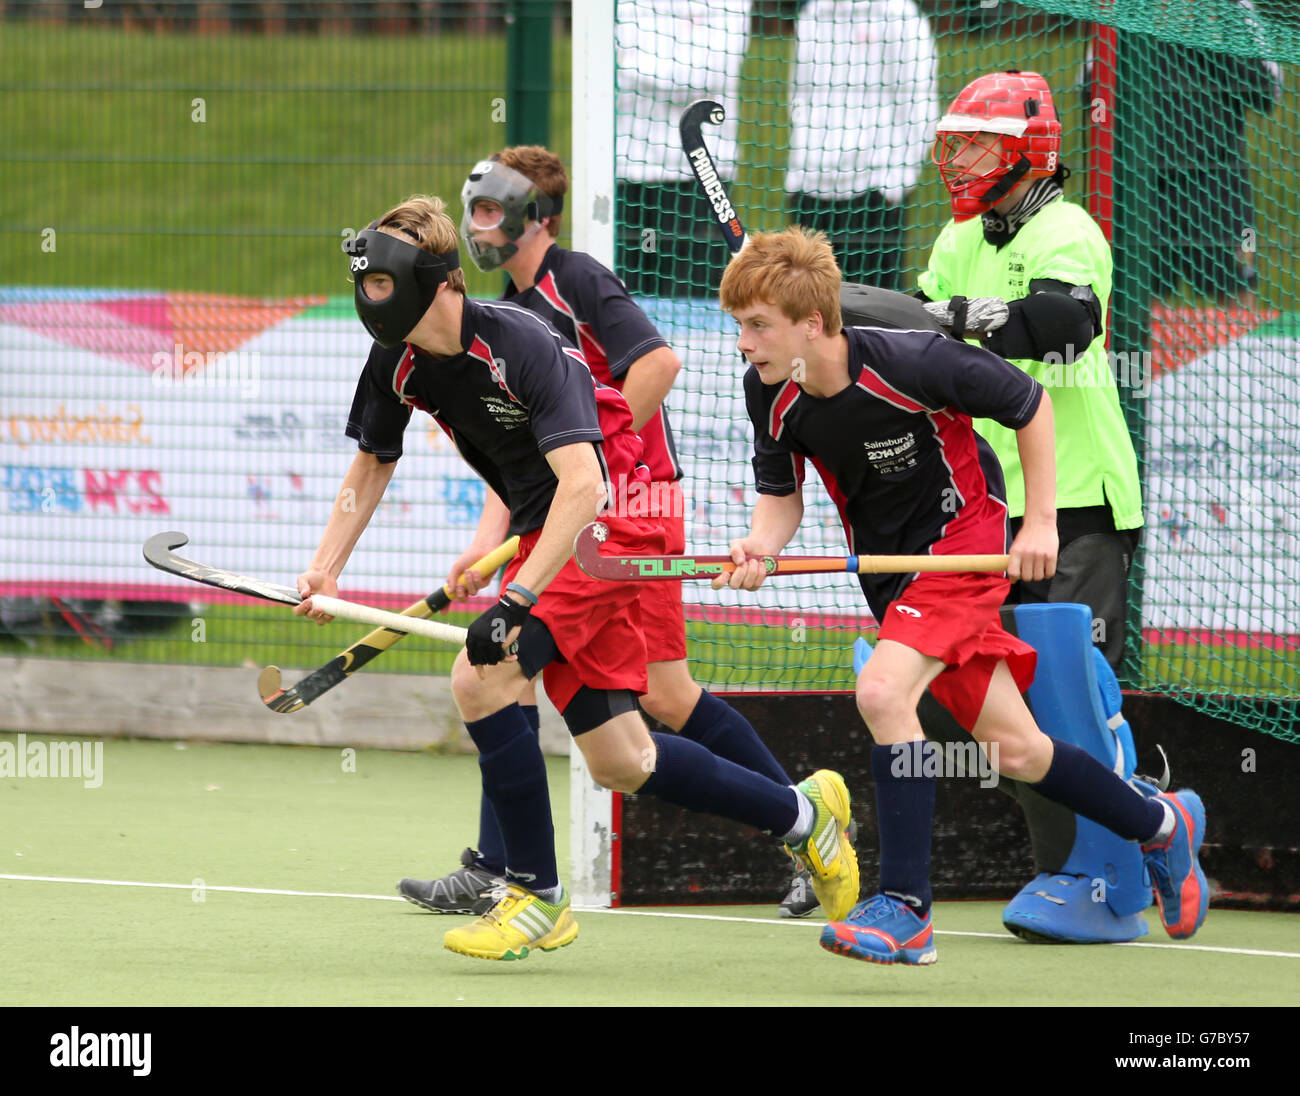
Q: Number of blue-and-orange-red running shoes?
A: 2